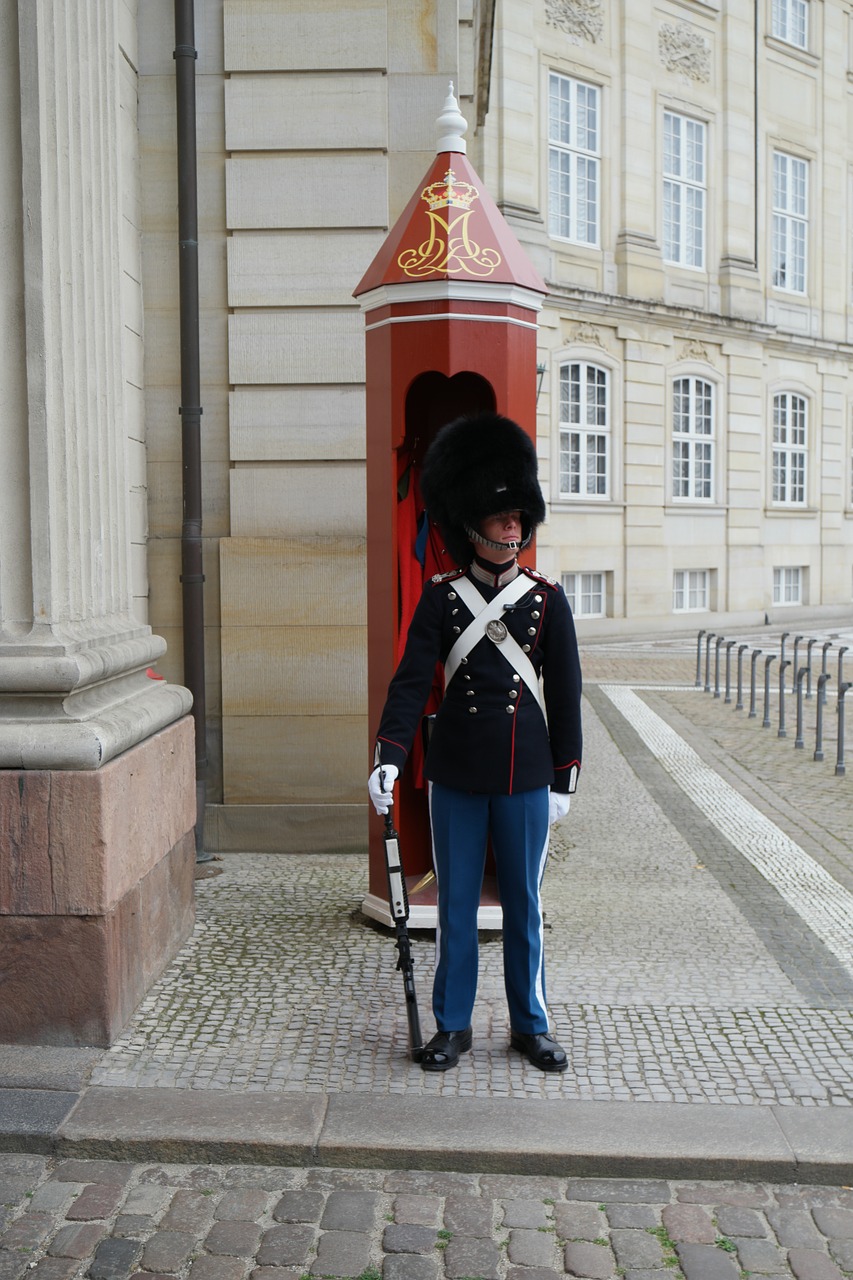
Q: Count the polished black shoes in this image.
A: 2